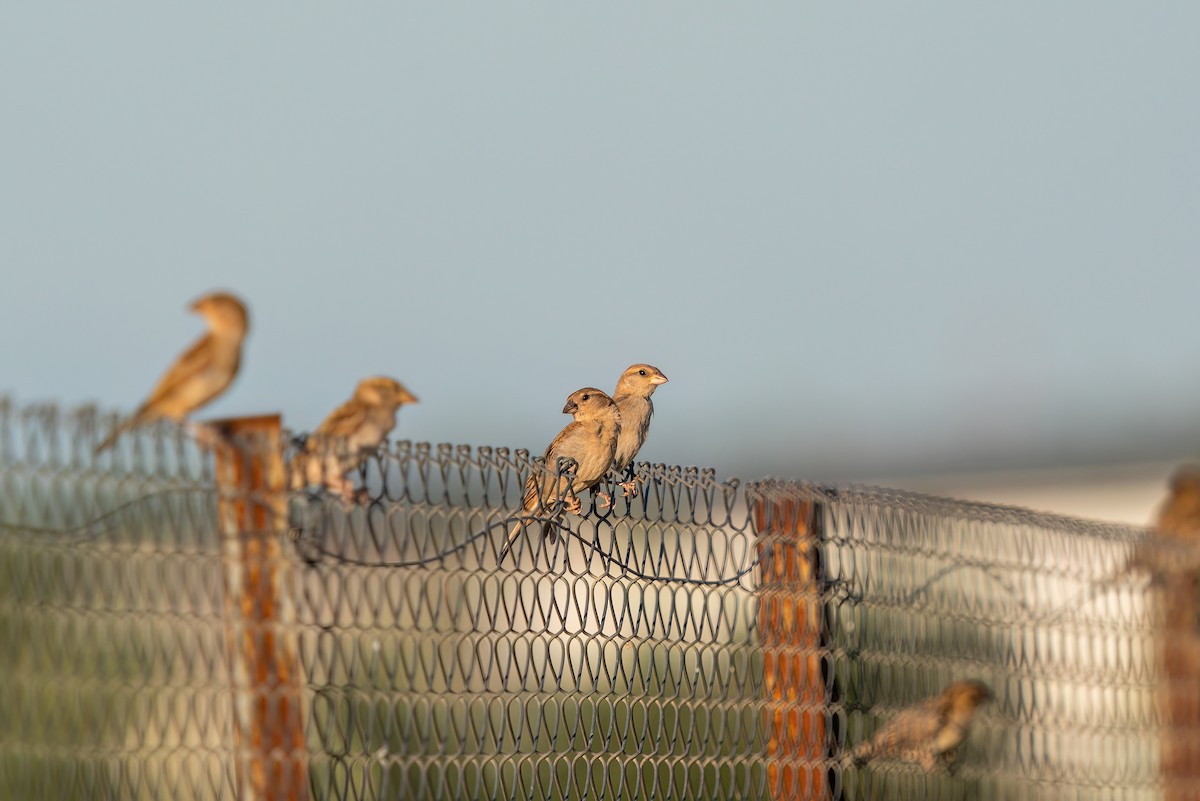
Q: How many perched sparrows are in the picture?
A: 6